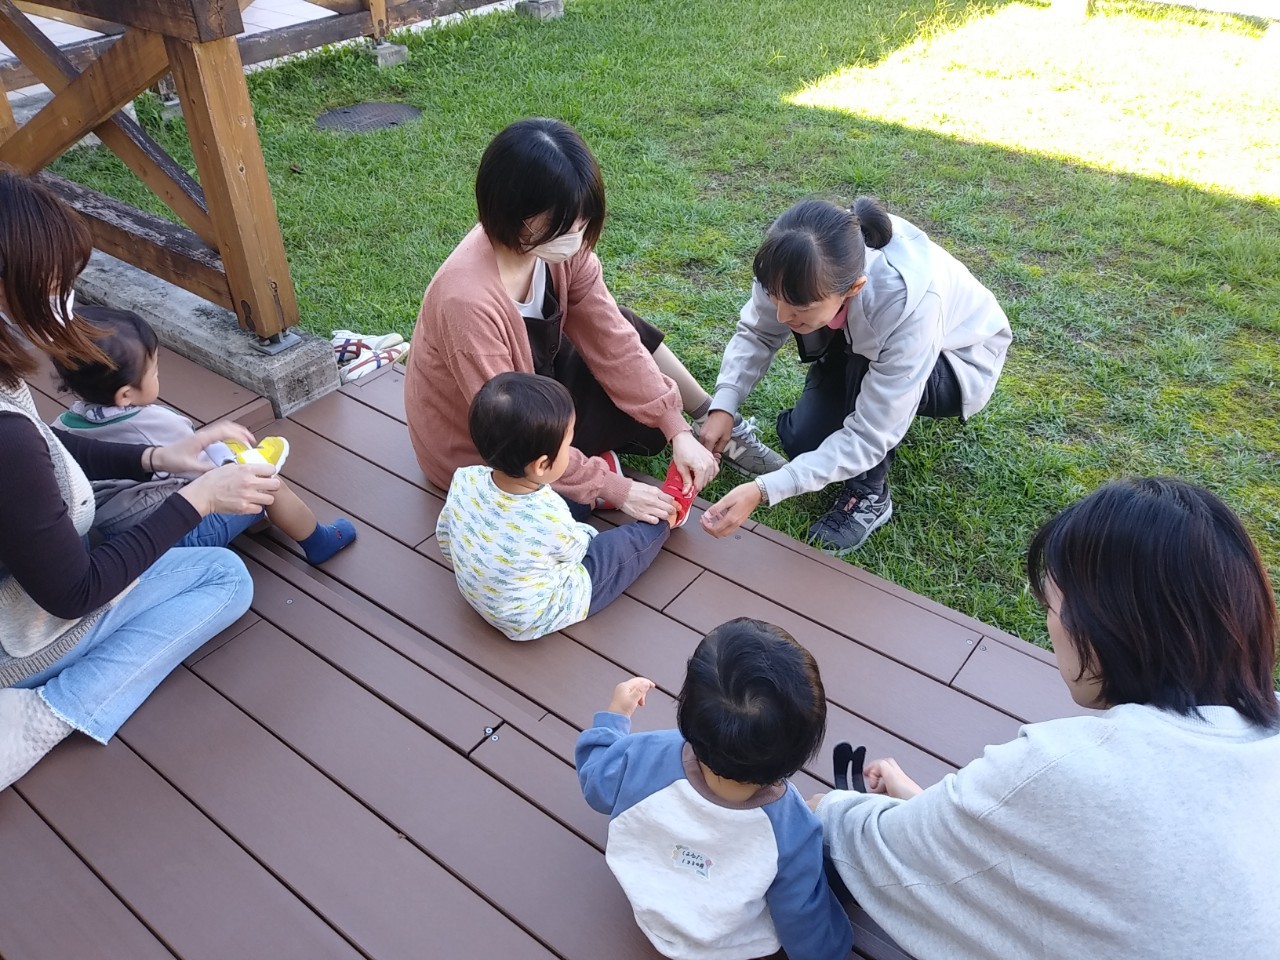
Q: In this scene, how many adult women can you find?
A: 4